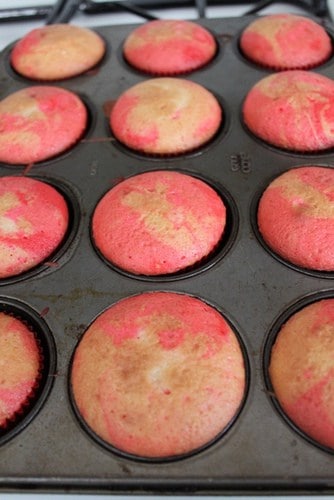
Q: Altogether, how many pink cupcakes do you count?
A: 12